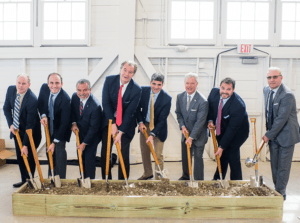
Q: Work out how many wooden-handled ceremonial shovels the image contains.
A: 11